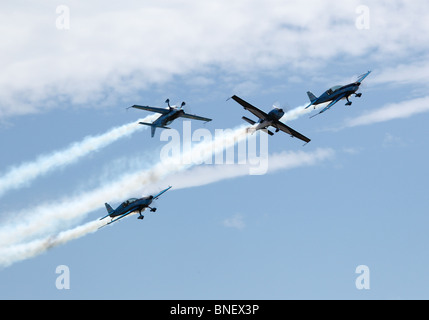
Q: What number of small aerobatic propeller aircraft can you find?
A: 4